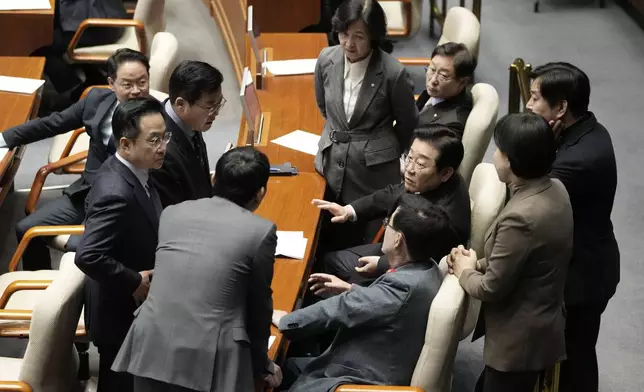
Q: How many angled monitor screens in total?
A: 2